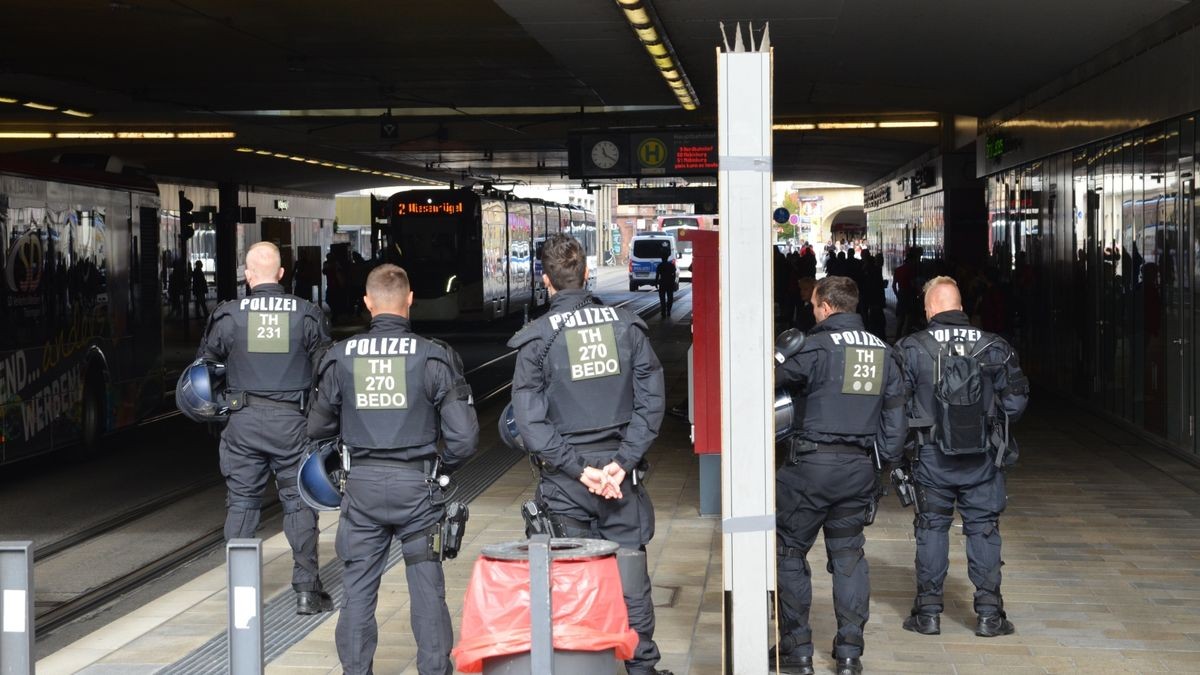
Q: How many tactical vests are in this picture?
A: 5